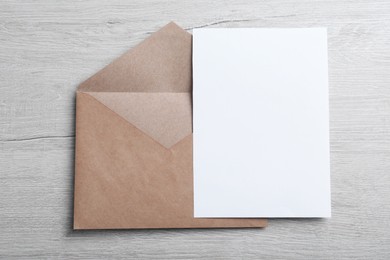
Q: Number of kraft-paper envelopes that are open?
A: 1